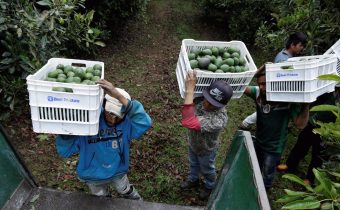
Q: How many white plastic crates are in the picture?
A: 4